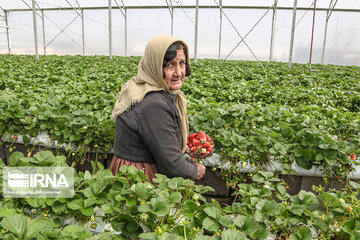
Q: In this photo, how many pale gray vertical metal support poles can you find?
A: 12